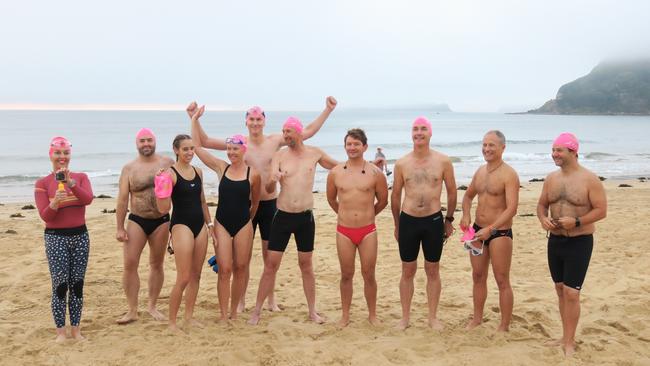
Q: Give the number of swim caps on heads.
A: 7